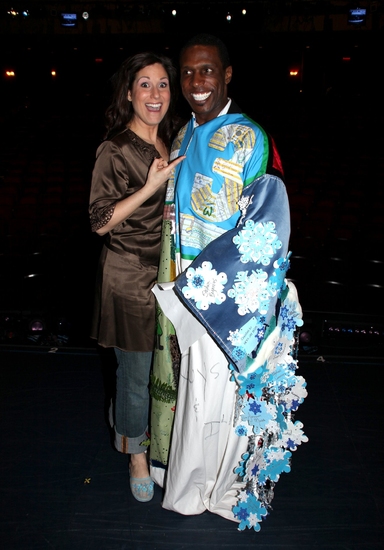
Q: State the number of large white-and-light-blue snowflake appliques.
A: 3